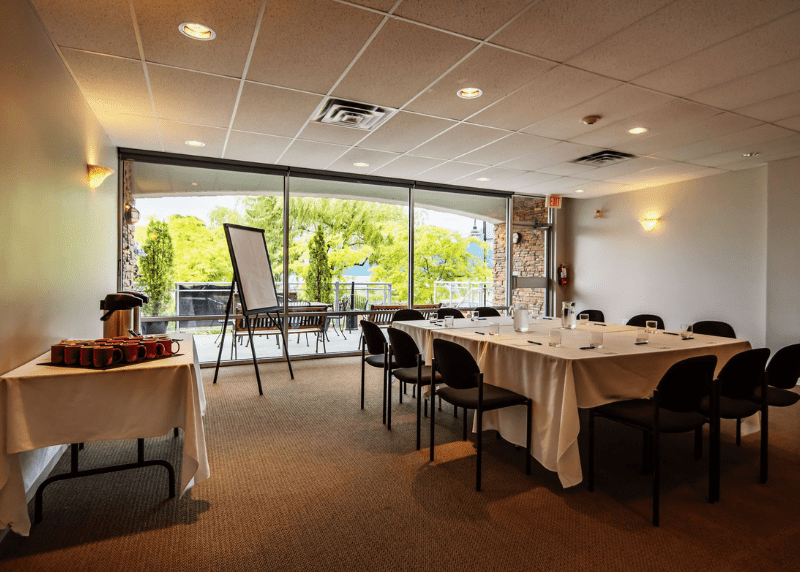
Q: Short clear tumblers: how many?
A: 11